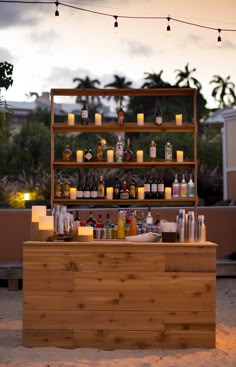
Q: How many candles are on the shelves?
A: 12